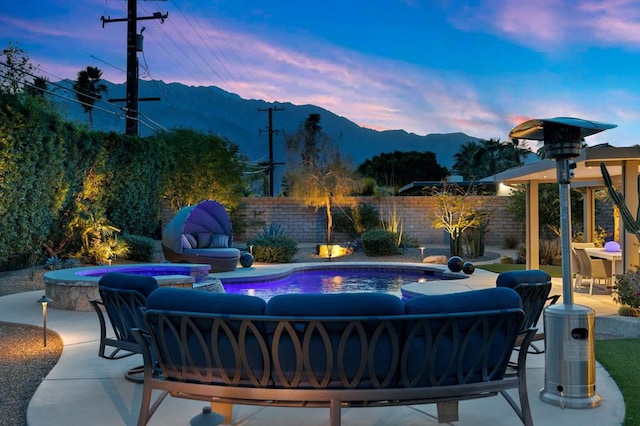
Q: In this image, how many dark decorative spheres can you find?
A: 3